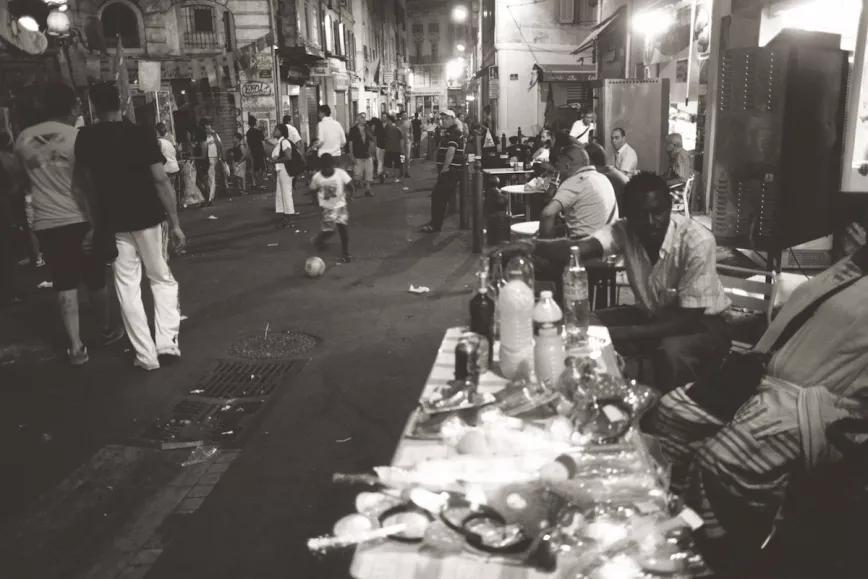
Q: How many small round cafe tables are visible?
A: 2